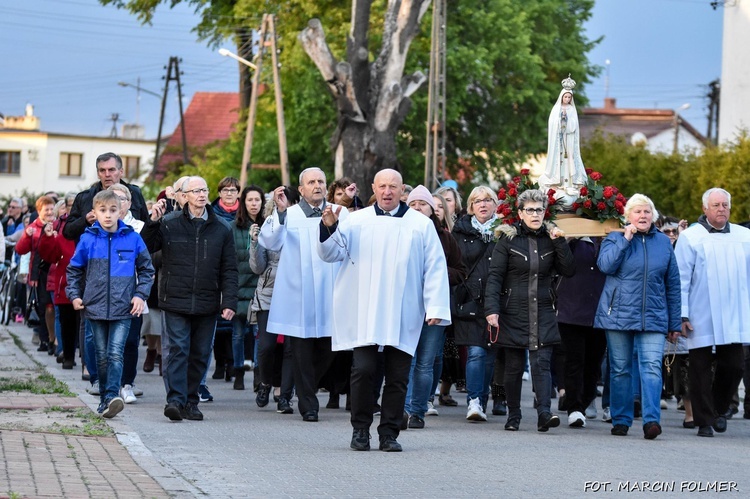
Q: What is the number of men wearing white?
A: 3